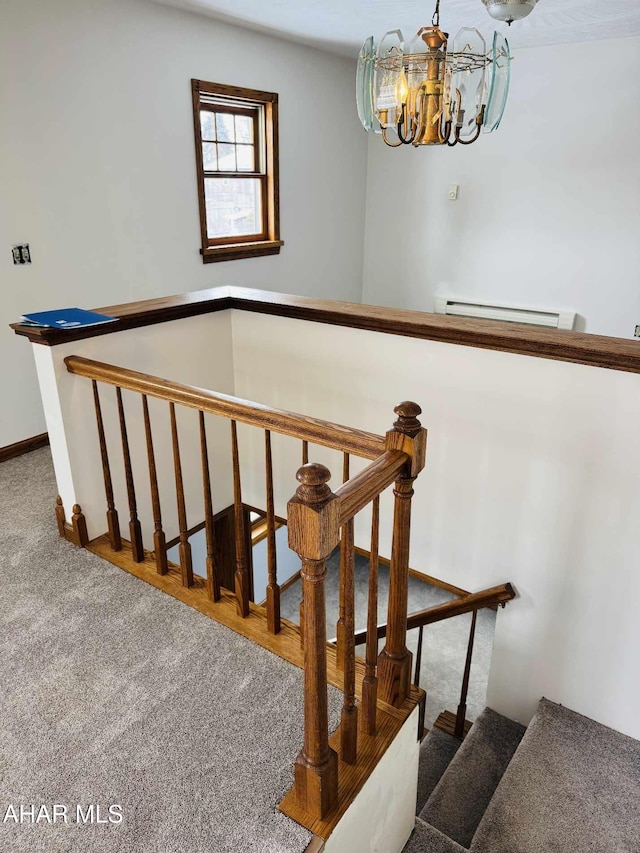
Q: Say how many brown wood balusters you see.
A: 13